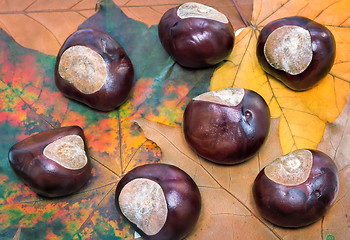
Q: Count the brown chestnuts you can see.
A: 7